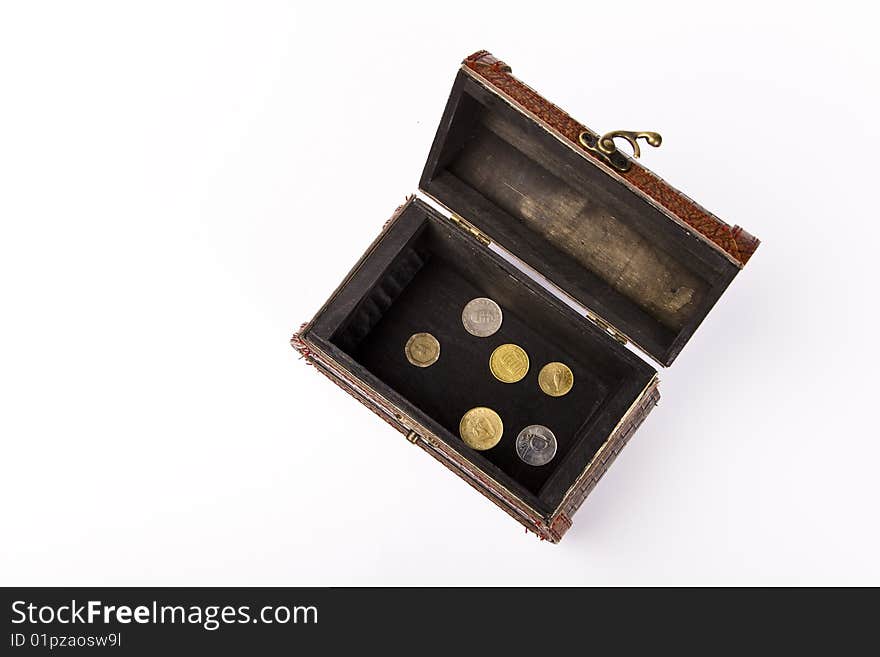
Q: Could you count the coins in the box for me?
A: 6